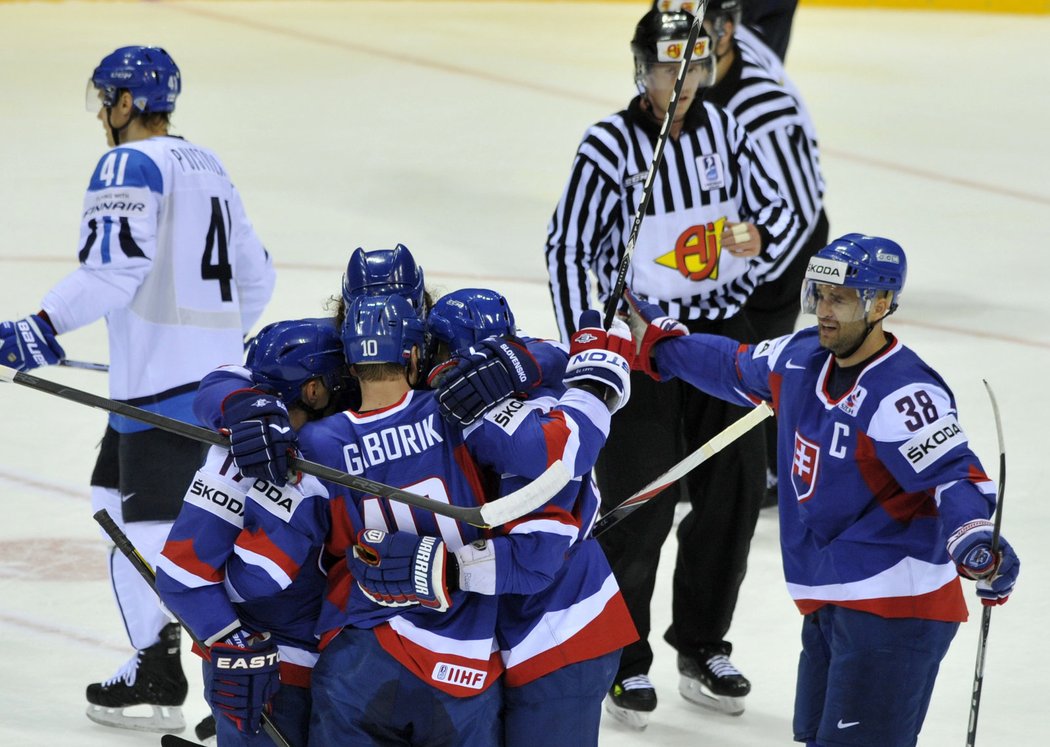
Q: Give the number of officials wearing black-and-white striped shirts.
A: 2